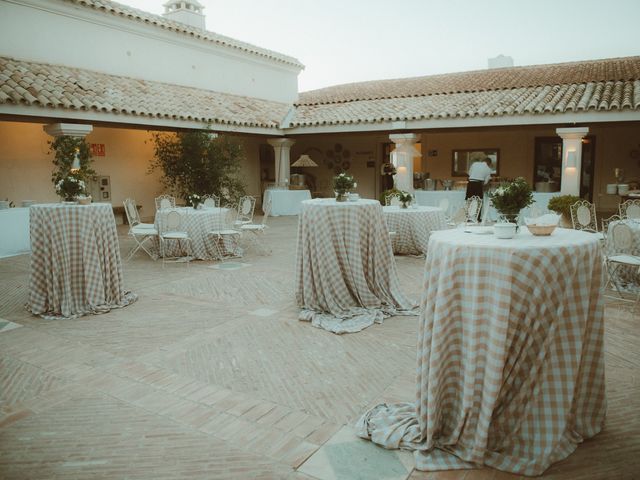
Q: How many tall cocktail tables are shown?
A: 3